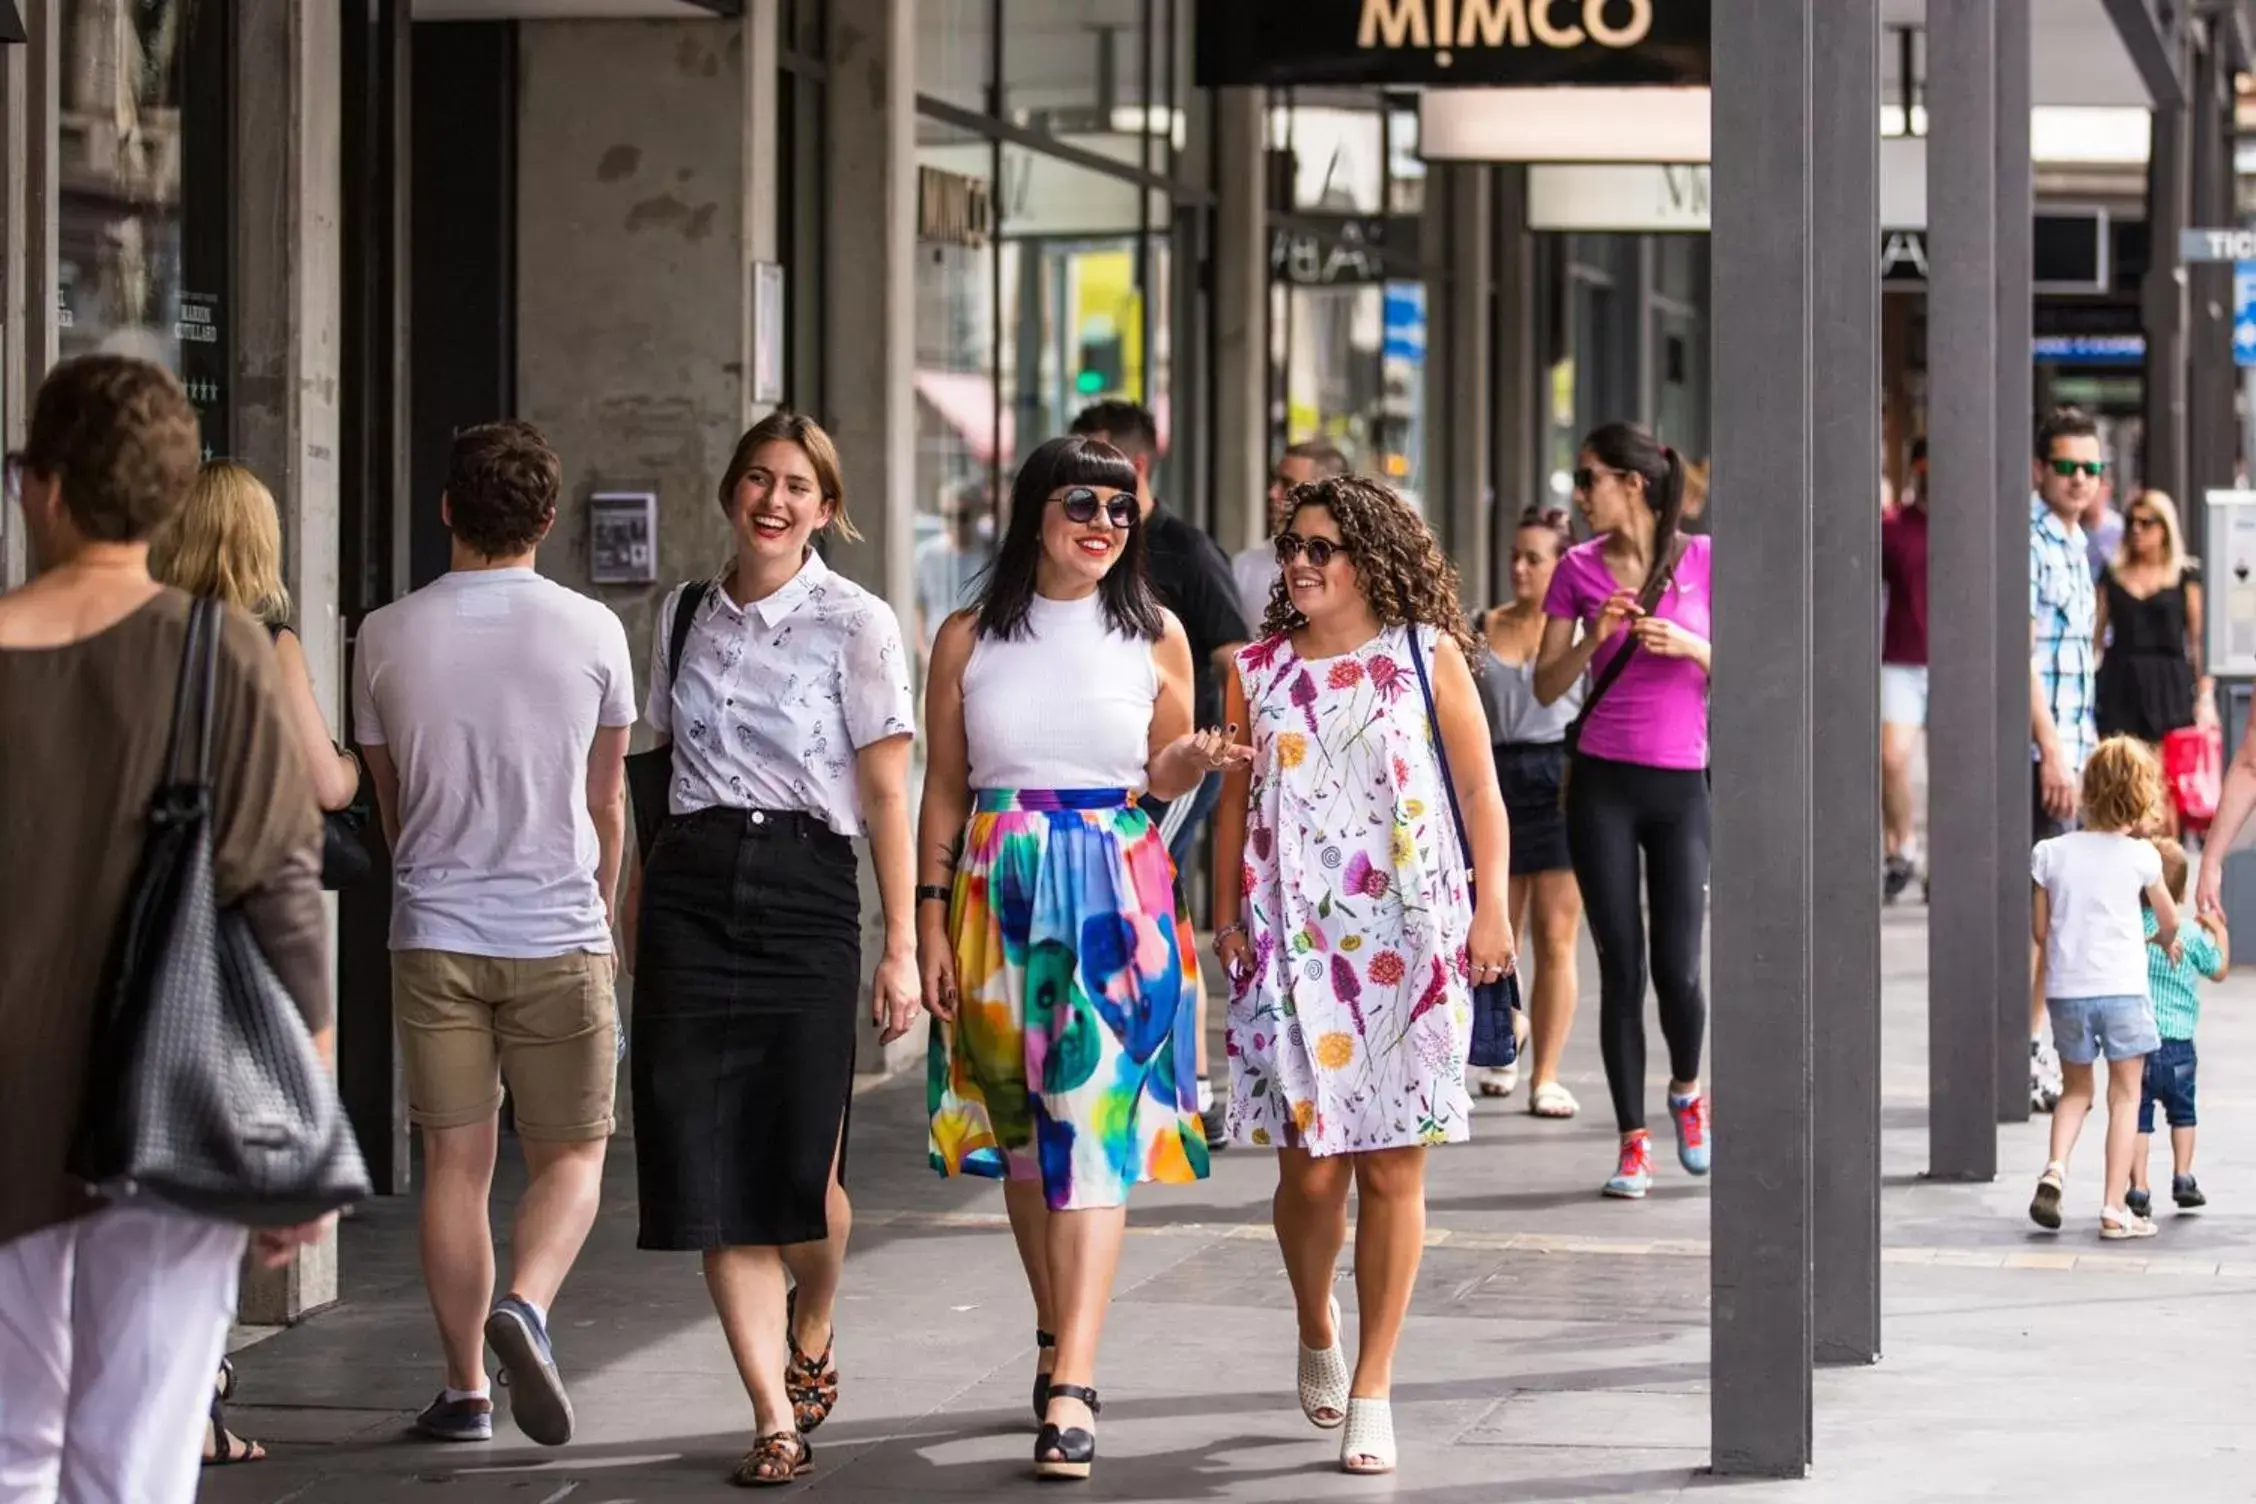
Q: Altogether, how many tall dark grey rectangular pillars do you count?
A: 4